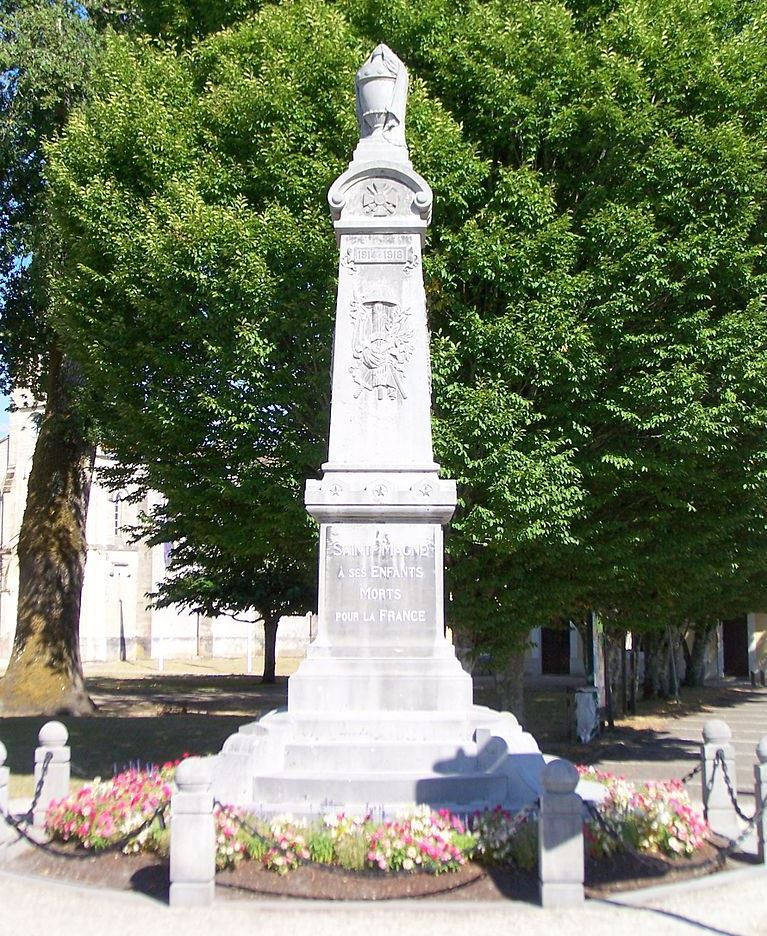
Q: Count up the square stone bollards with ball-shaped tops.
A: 6